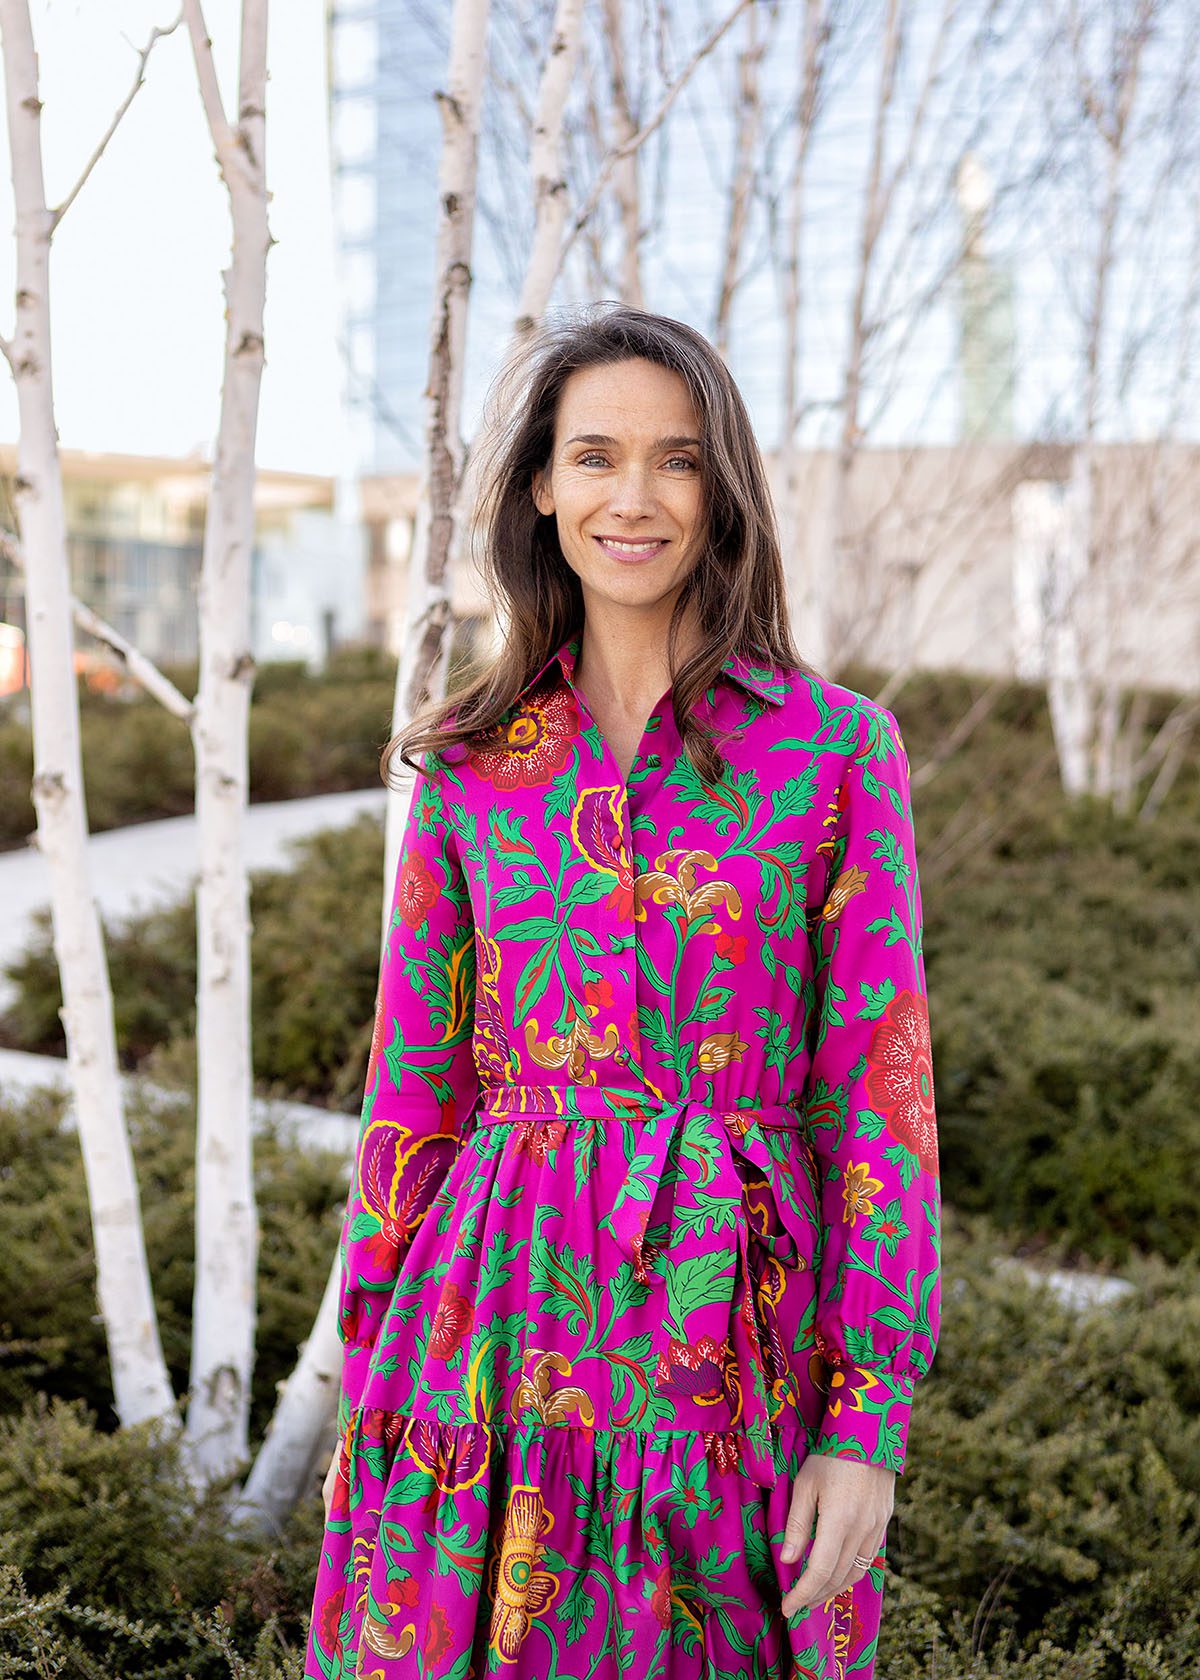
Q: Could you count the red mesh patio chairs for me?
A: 0